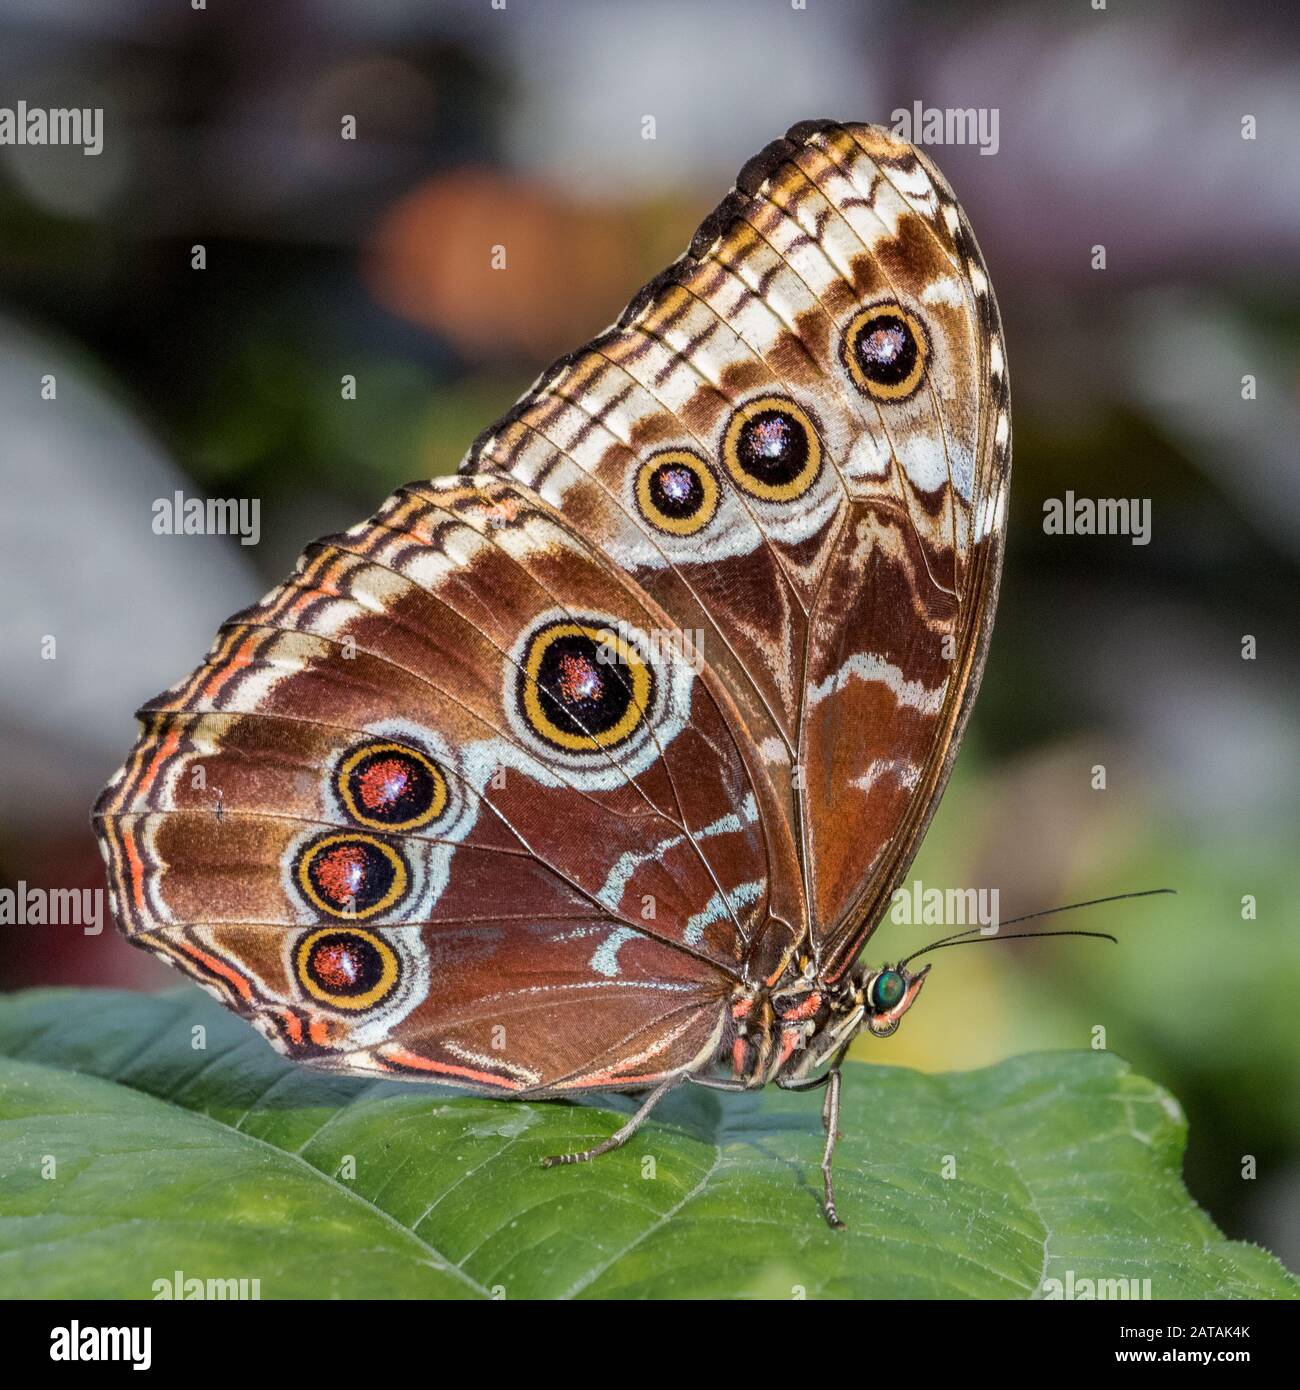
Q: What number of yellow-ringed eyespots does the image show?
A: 7